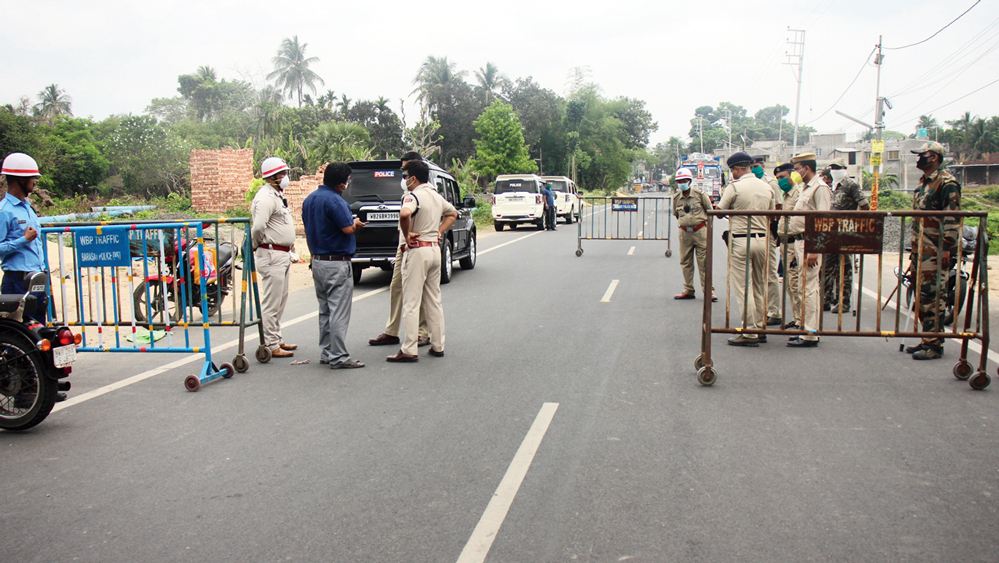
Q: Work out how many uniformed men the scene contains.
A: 11